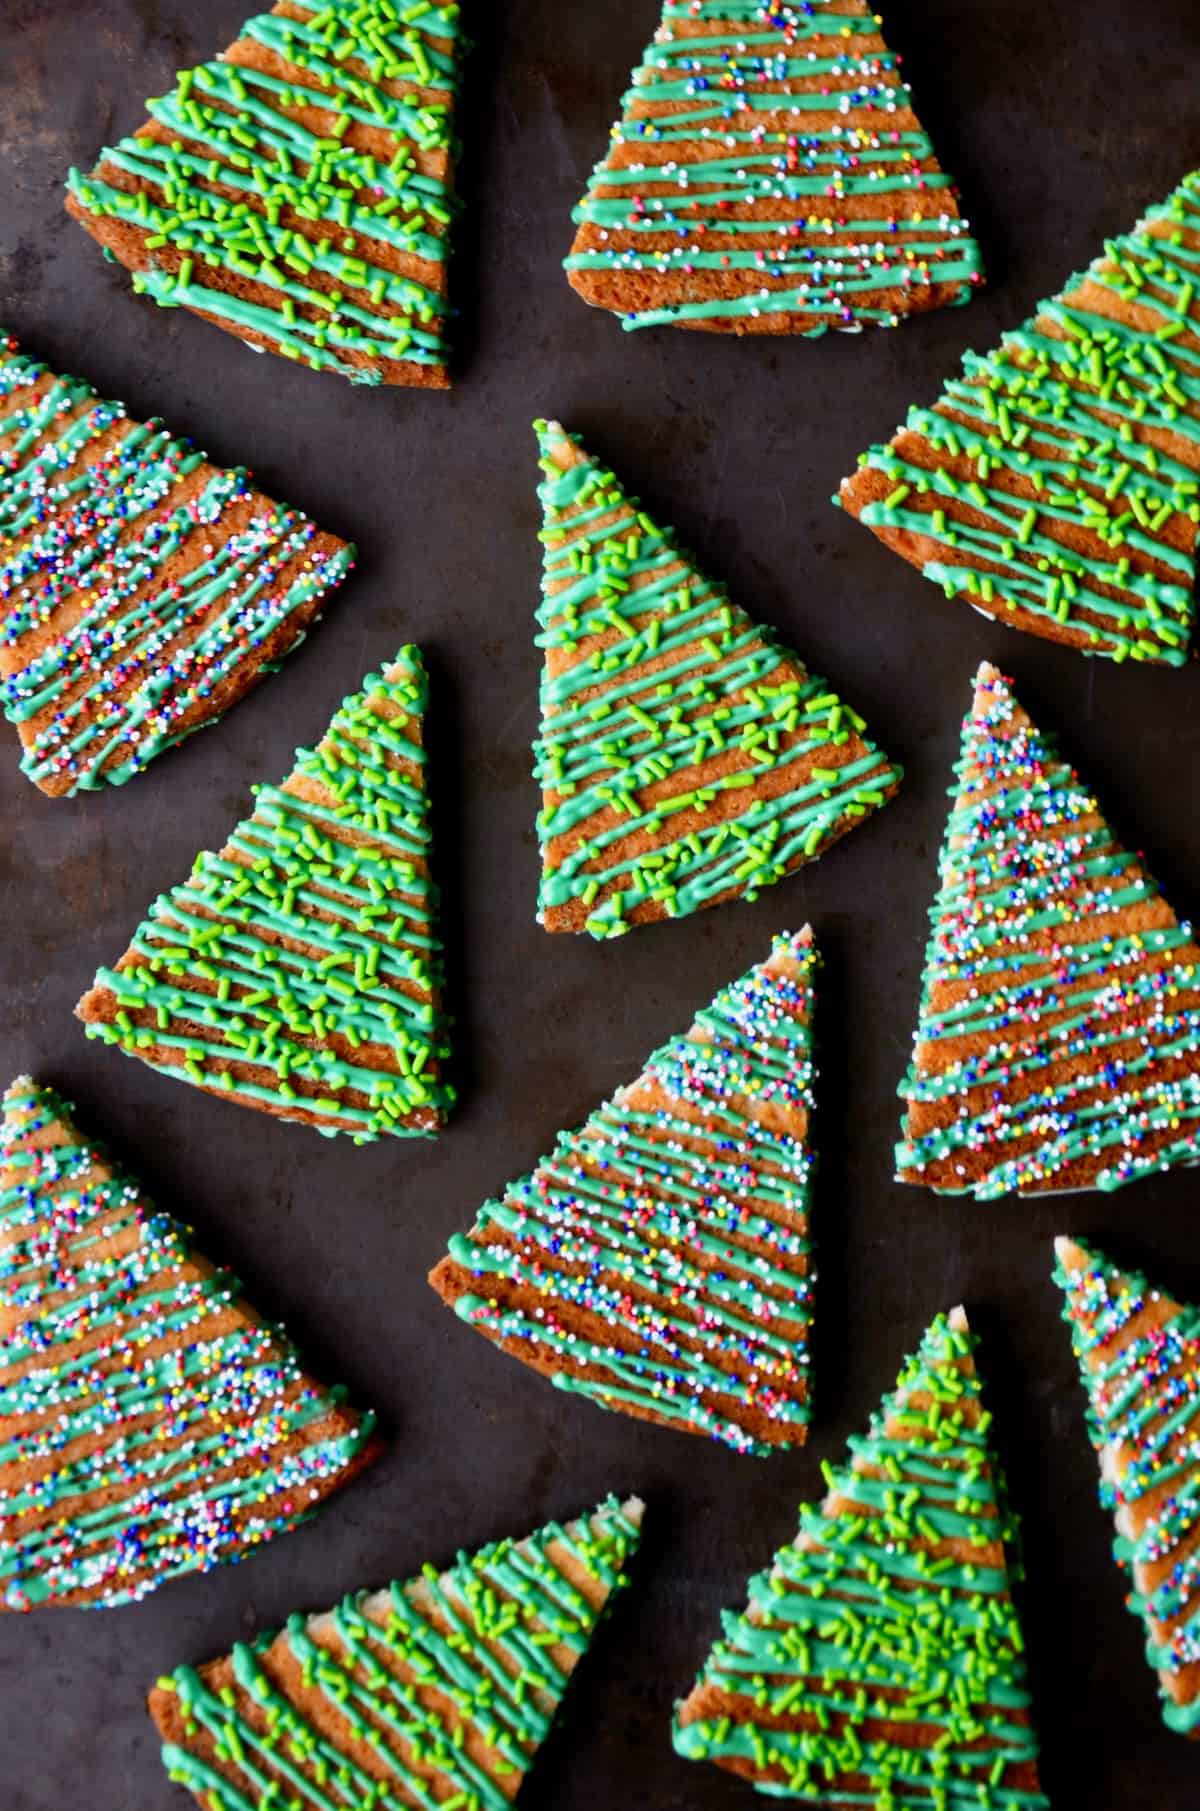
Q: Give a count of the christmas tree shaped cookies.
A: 12